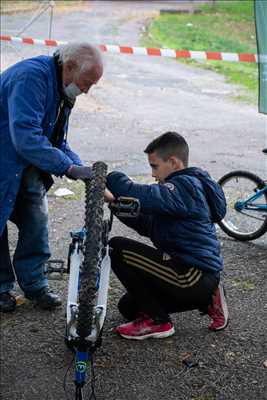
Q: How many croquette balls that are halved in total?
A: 0